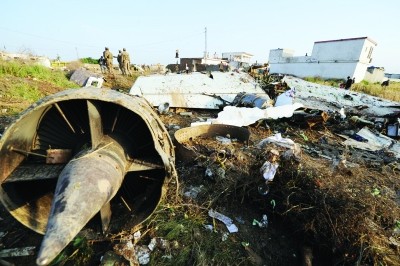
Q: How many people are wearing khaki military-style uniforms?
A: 3